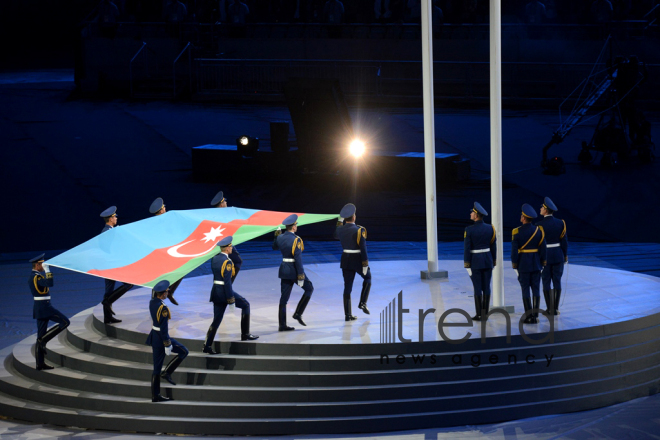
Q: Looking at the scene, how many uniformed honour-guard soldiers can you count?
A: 11